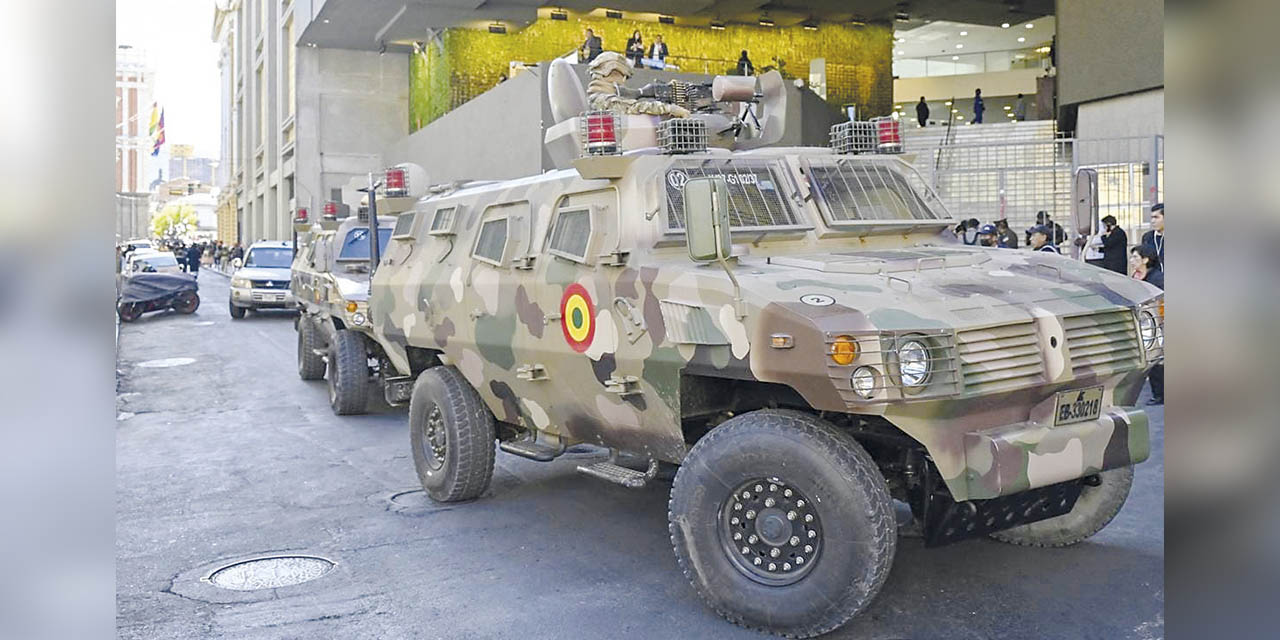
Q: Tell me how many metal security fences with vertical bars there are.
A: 1